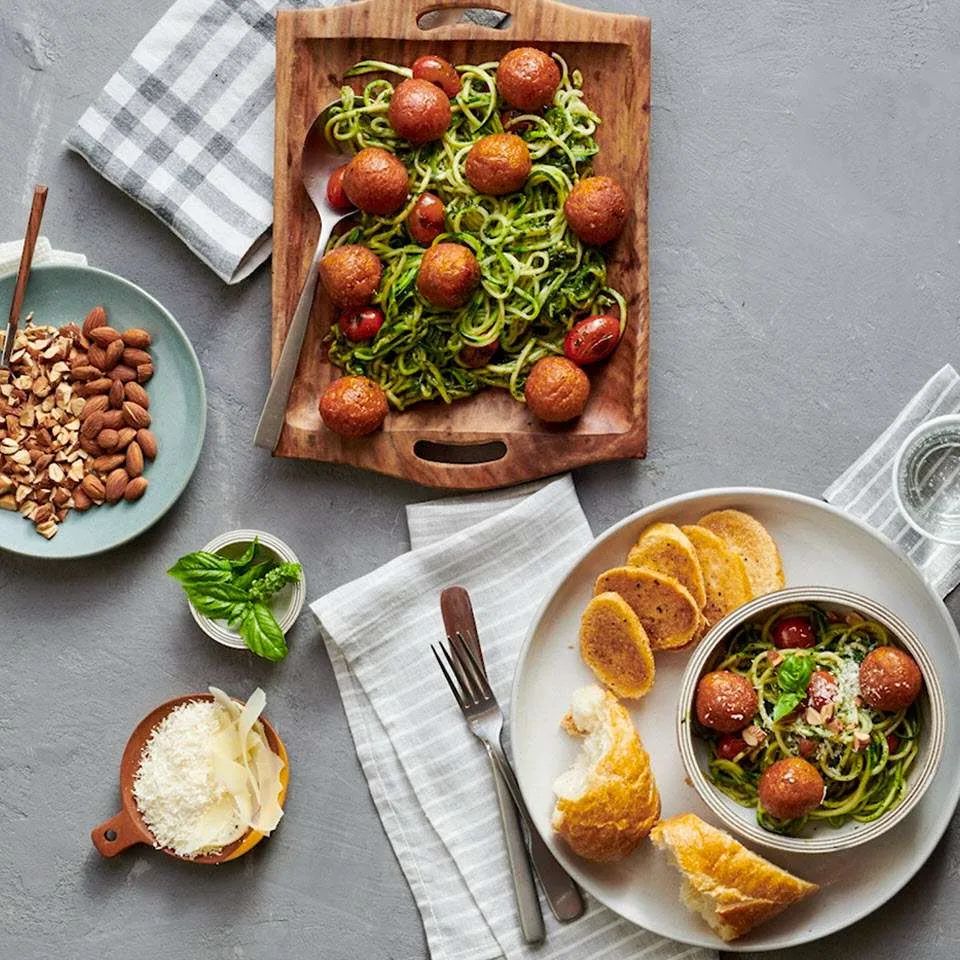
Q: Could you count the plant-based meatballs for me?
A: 12